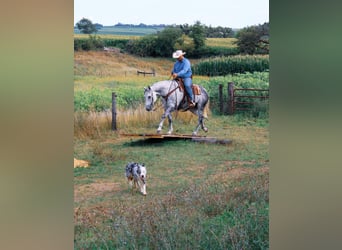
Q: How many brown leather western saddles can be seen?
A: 1